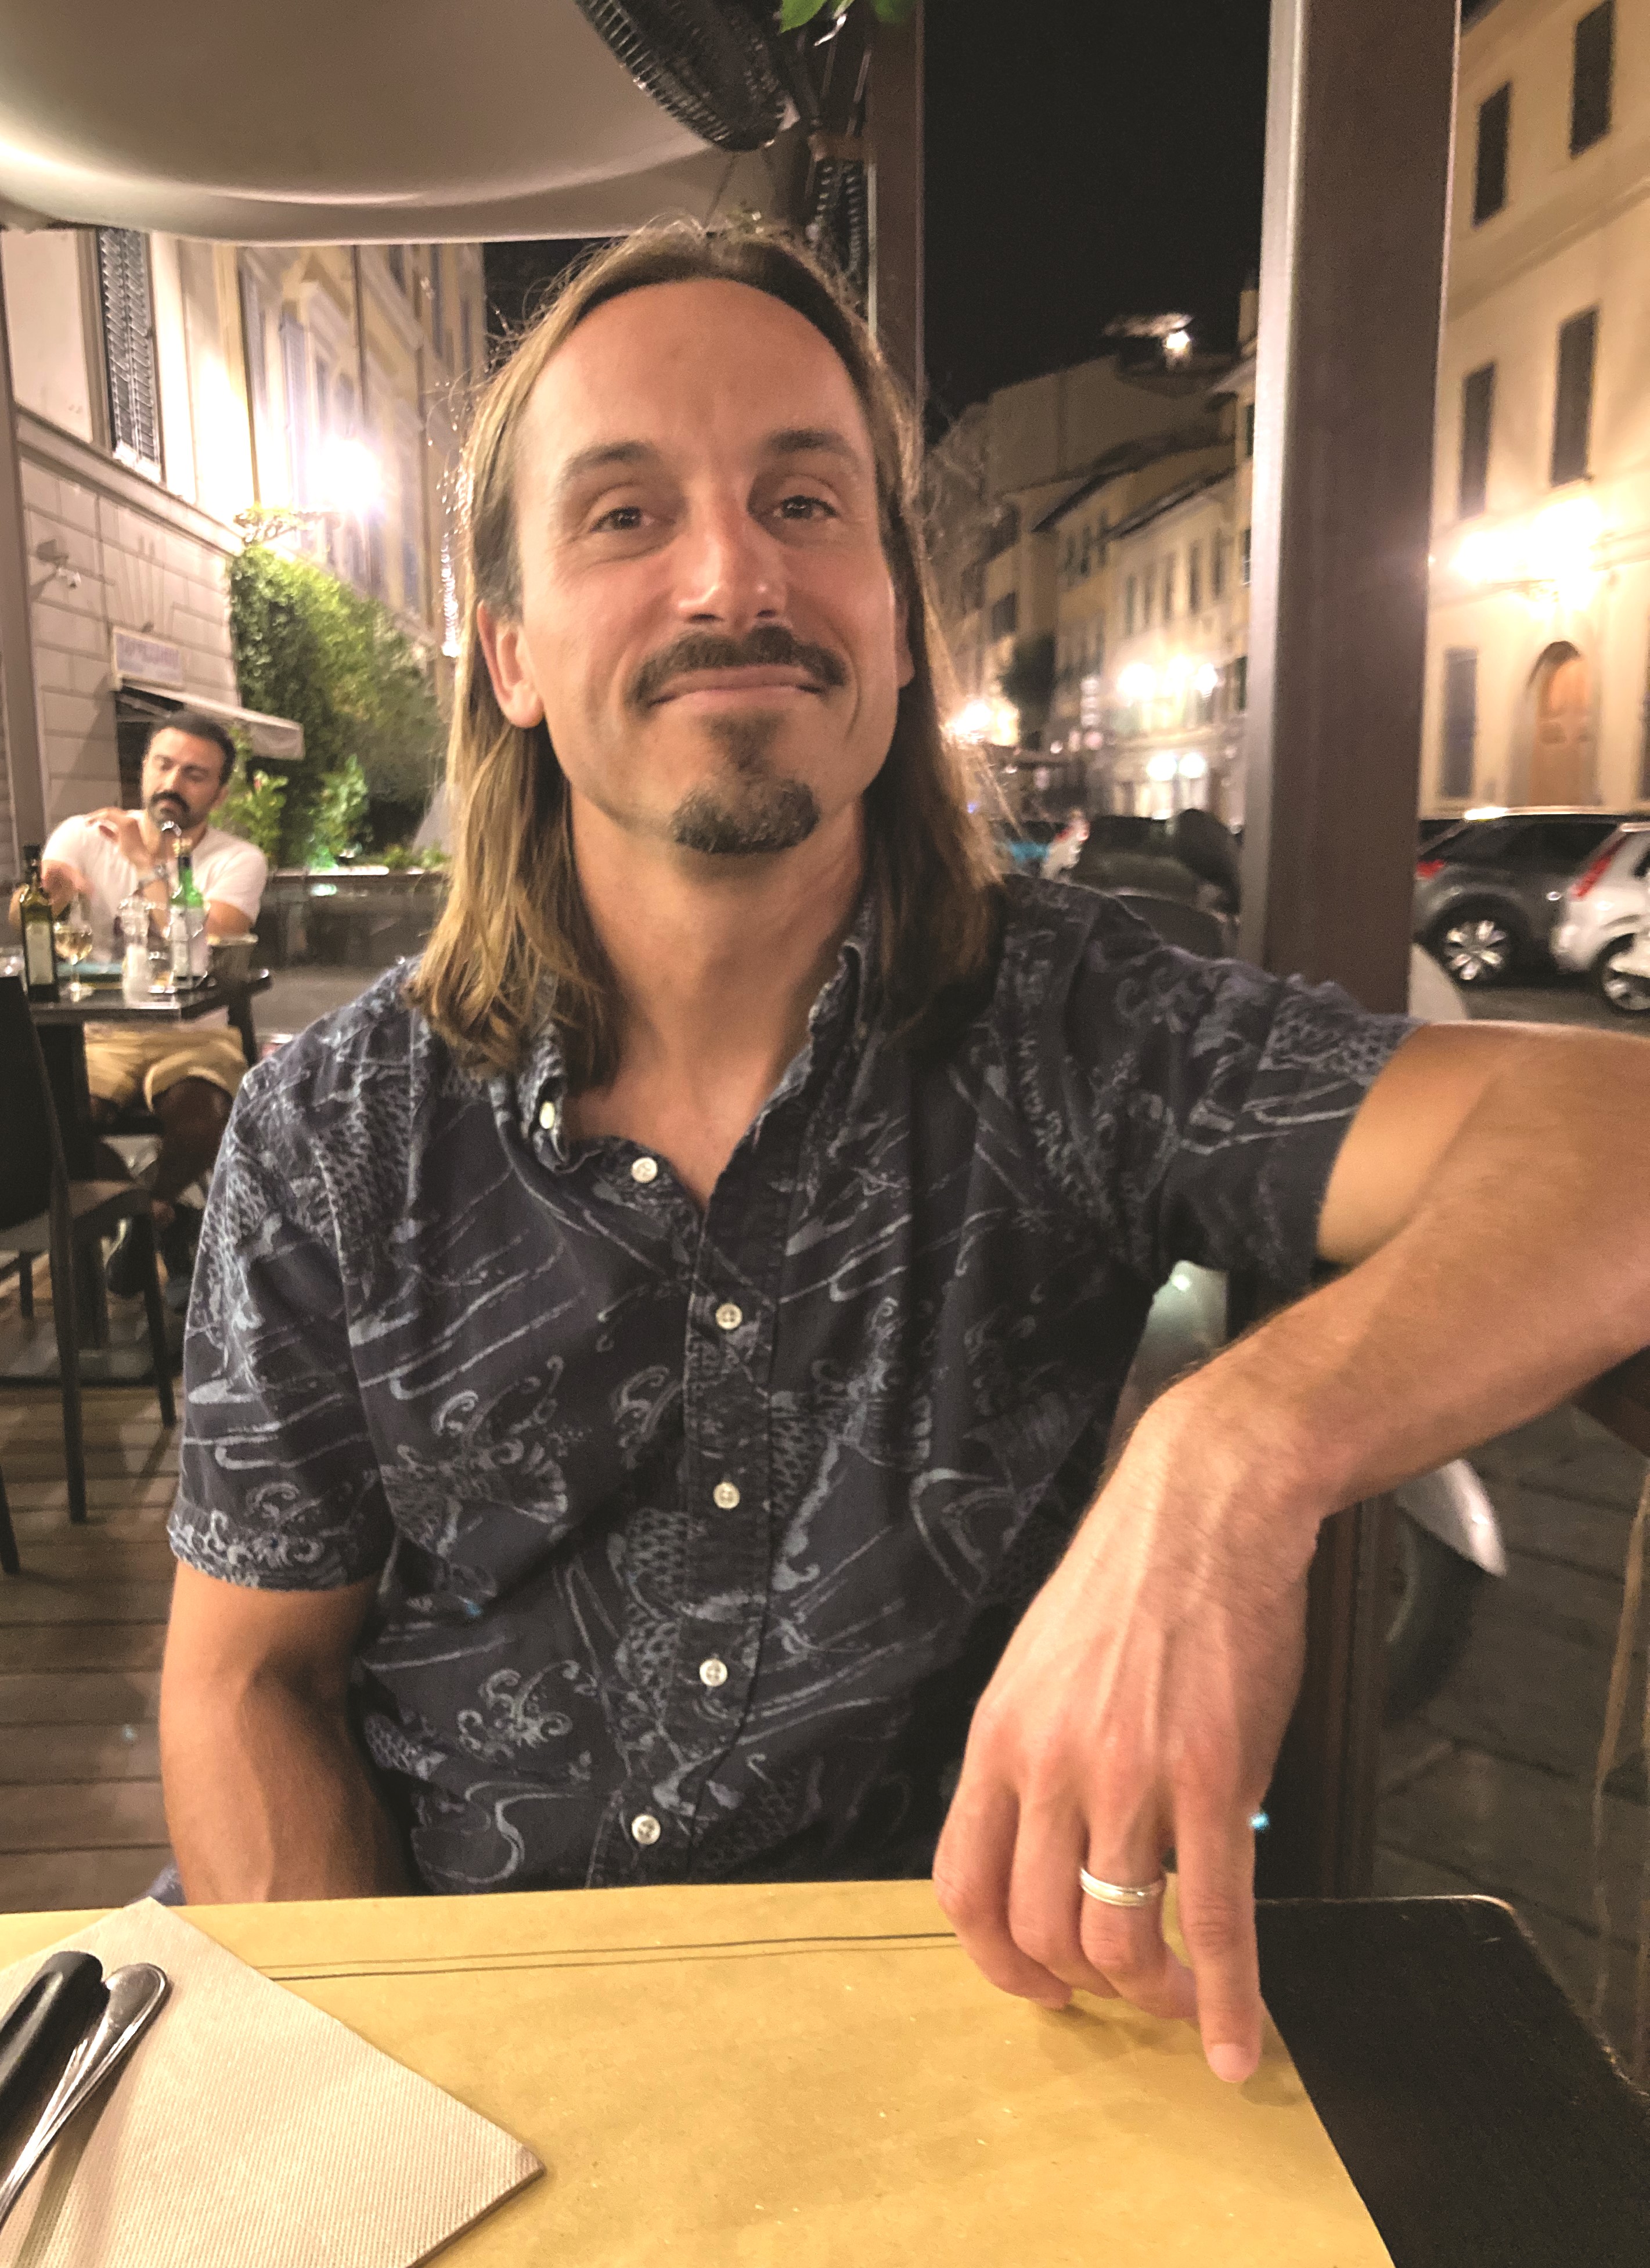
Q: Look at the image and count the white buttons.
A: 6